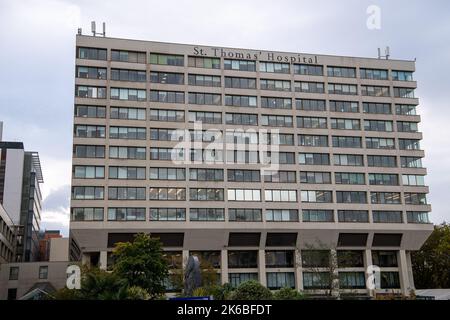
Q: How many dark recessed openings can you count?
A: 6